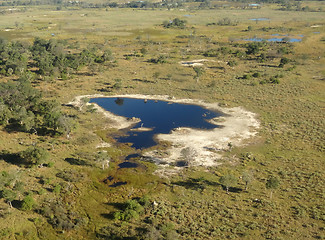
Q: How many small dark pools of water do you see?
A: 4